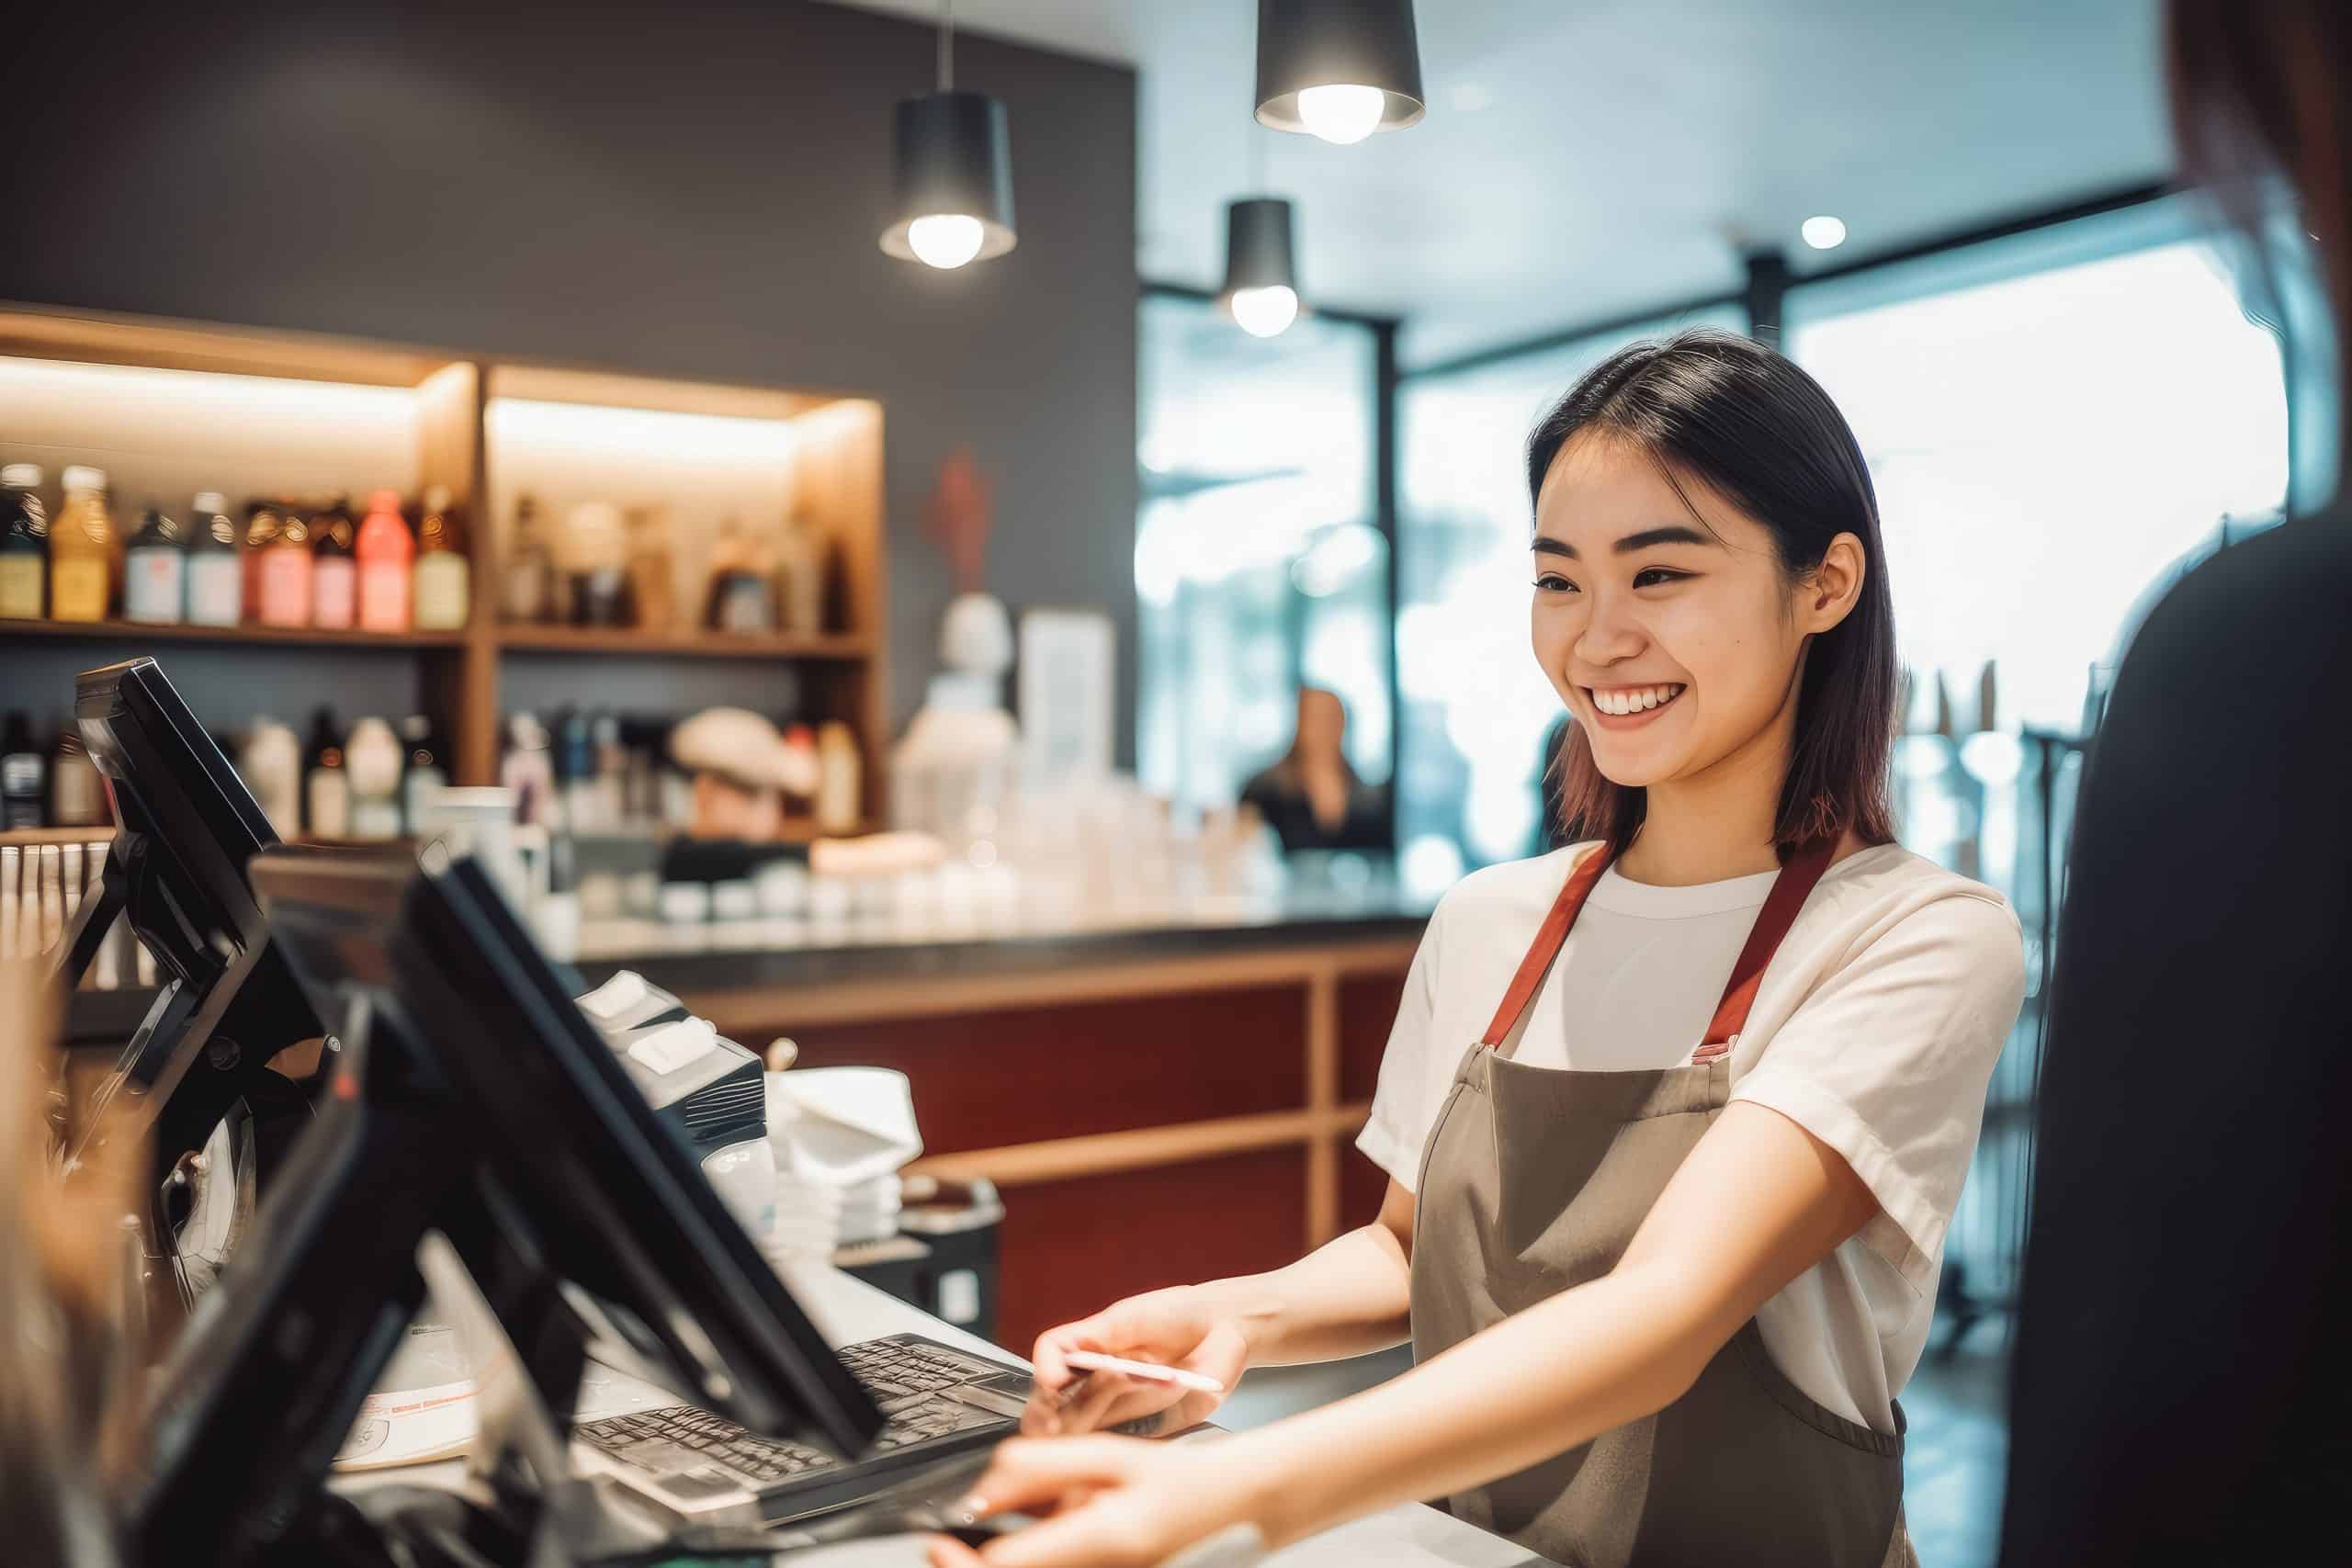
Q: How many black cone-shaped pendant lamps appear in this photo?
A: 3